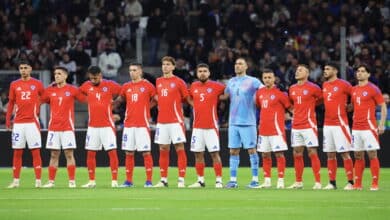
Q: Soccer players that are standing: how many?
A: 11